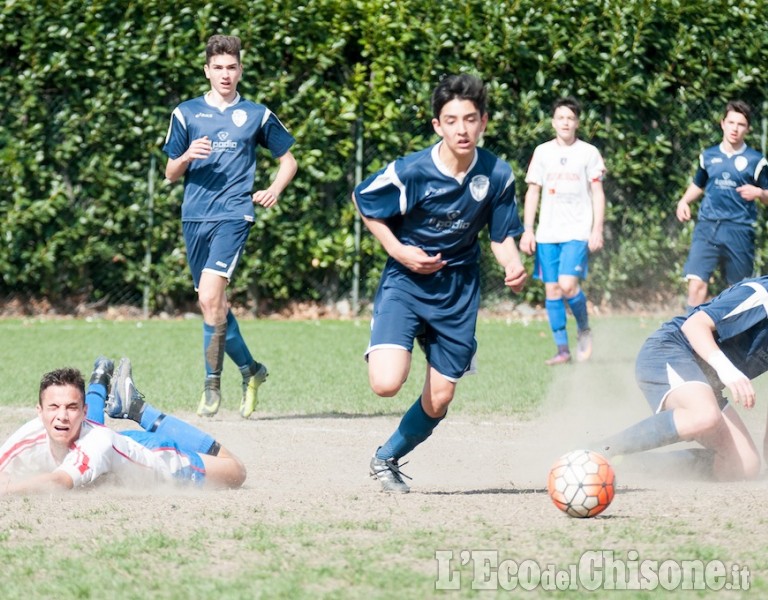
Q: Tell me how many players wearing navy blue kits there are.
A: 4